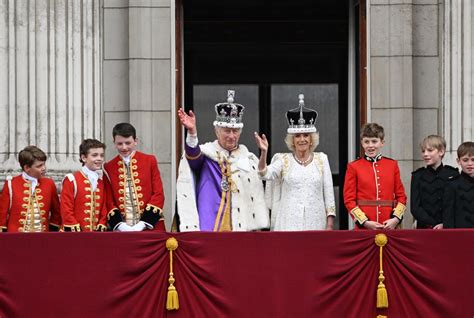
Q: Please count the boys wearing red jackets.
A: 4